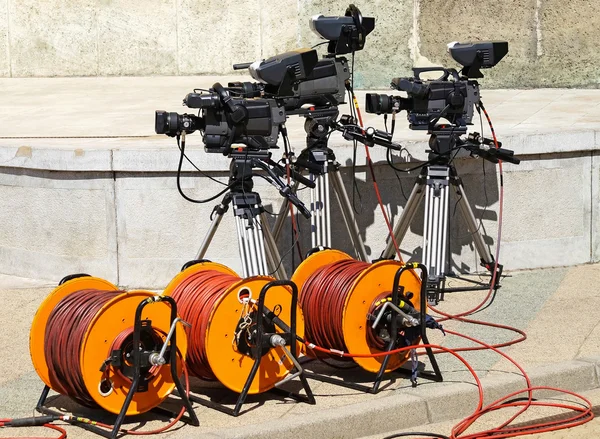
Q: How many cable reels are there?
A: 3